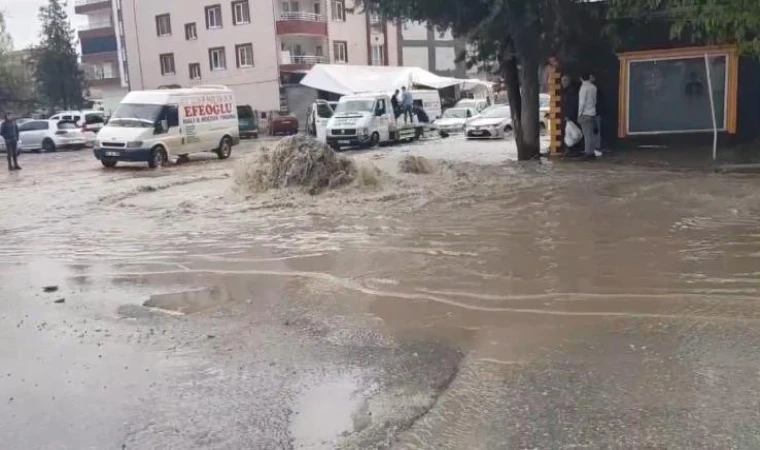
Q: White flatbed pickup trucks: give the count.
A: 1